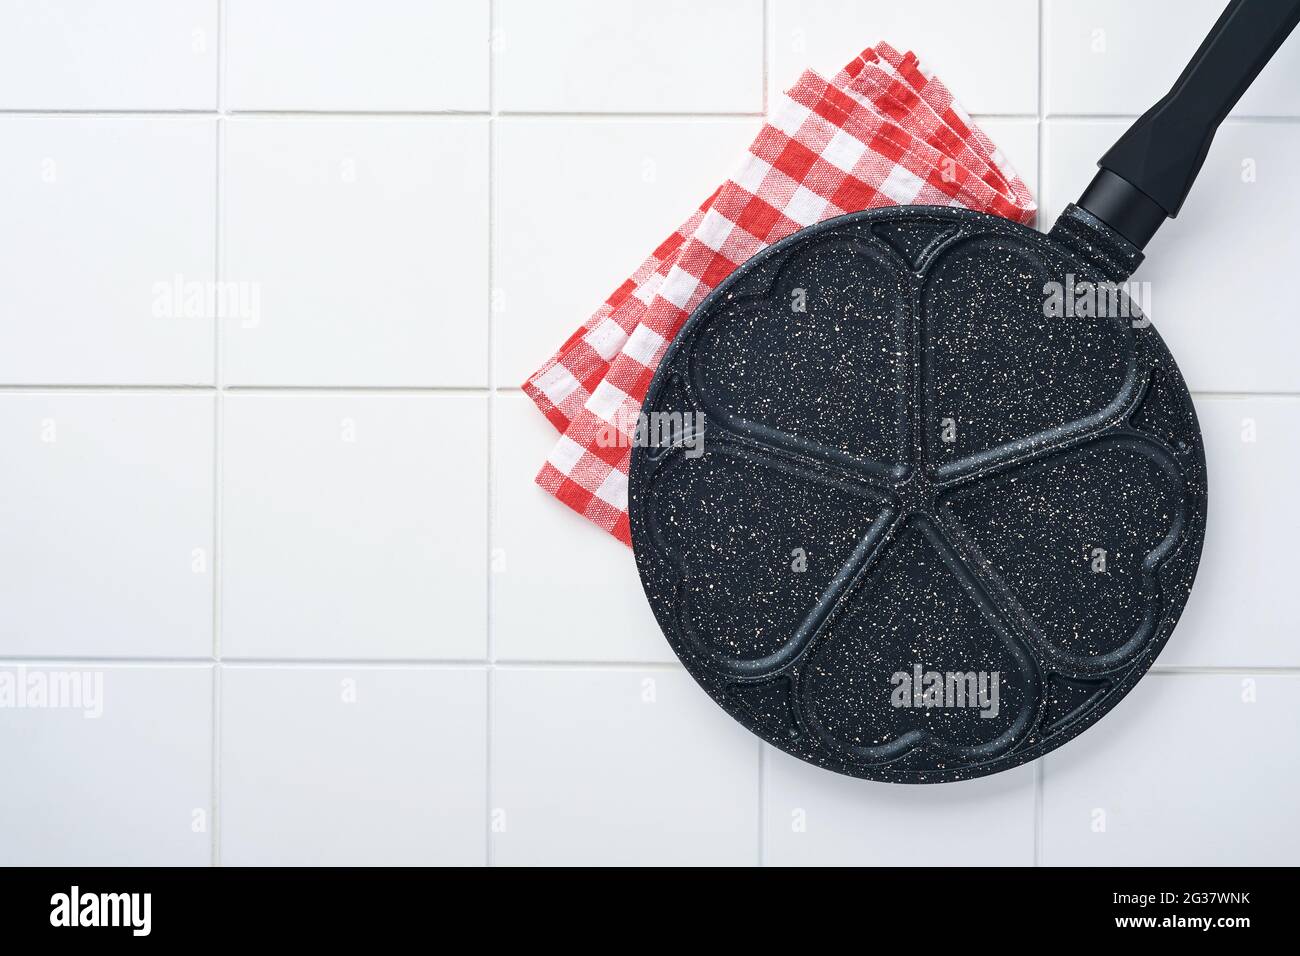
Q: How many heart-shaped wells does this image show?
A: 5